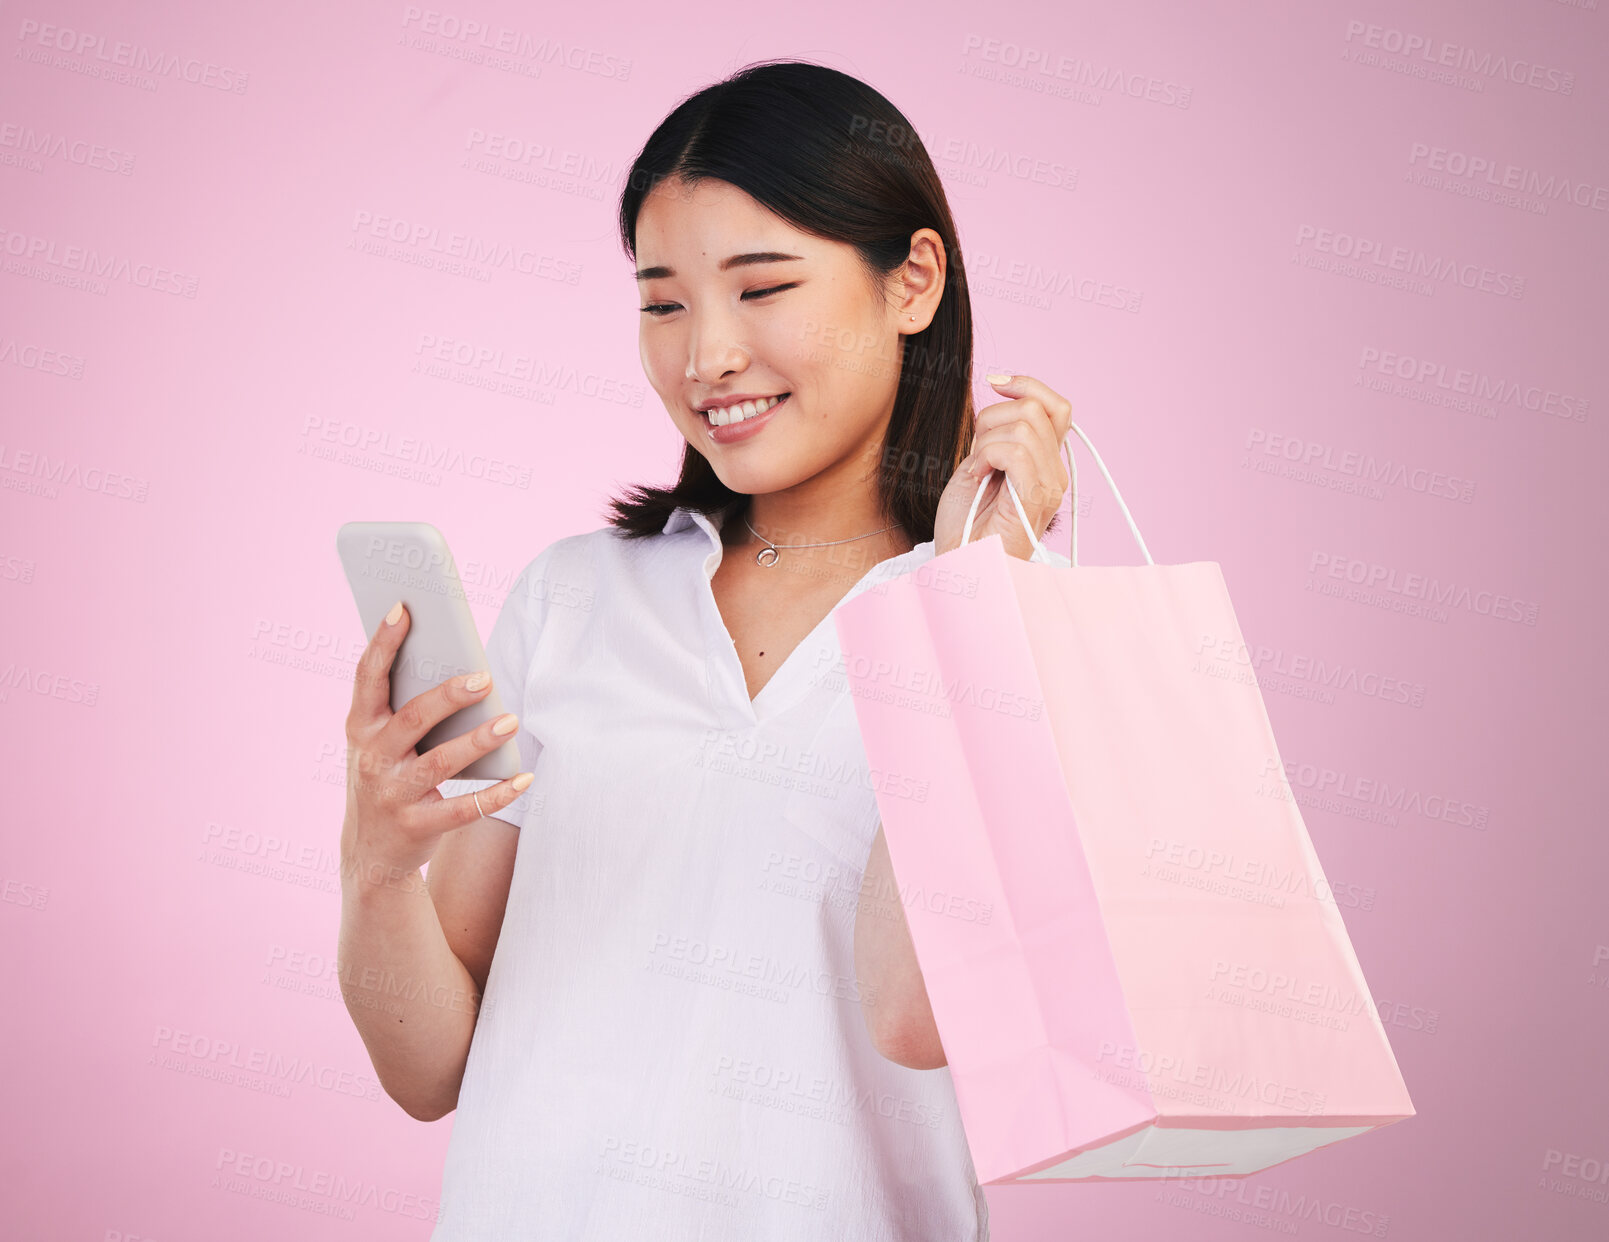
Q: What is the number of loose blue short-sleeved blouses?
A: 0